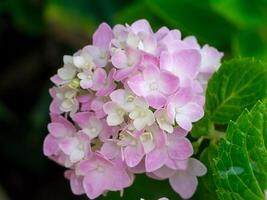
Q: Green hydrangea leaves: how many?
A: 2